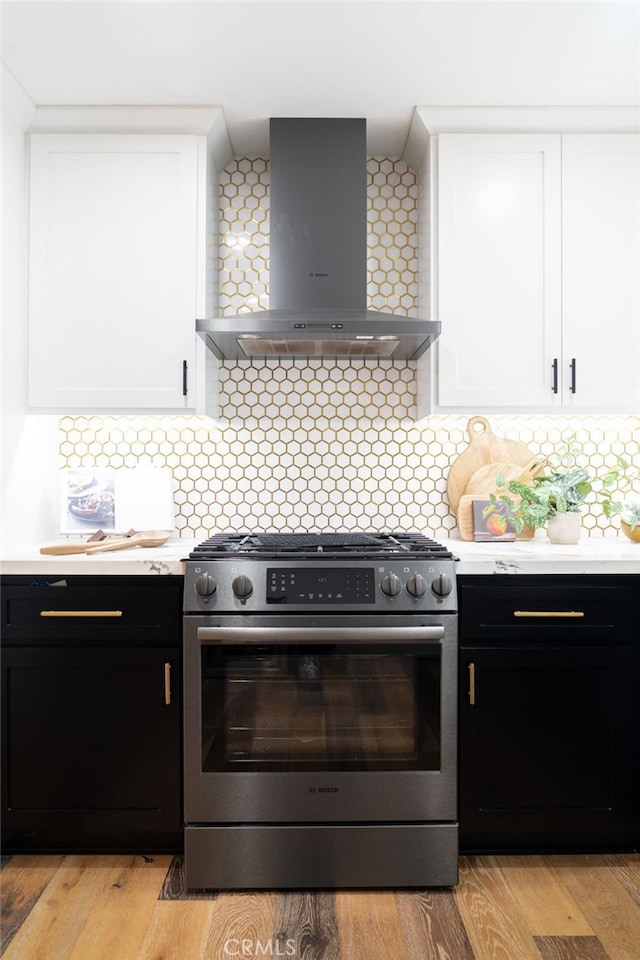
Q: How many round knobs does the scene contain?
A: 5